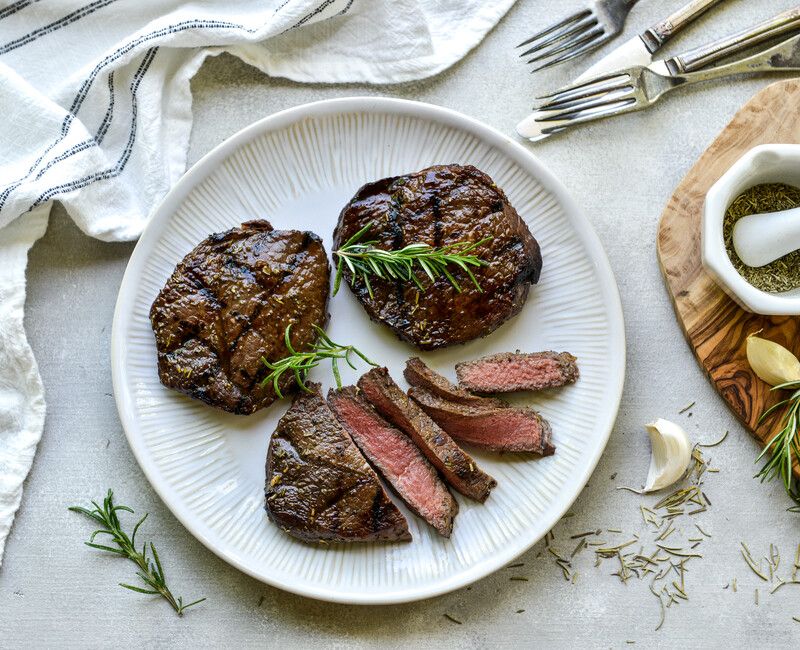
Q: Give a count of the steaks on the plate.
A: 3